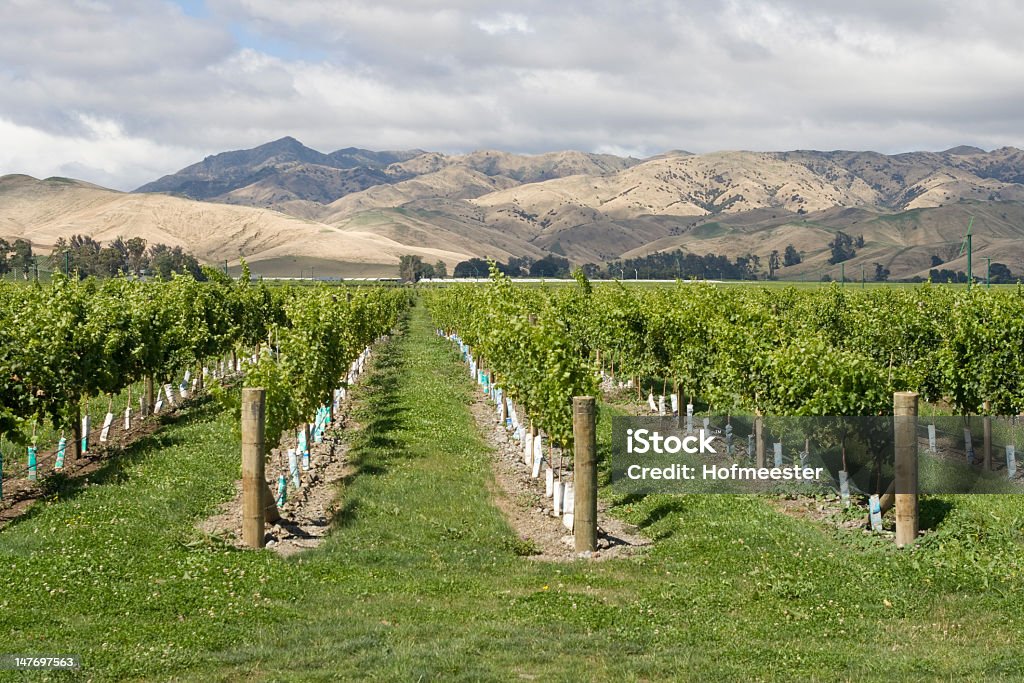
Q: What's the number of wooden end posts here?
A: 3